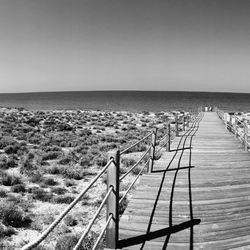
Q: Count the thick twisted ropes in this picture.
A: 3